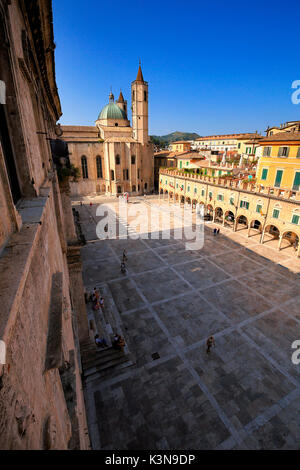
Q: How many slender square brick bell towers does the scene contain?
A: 2